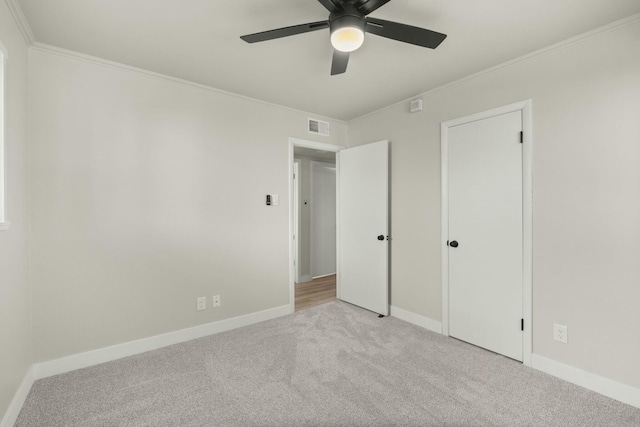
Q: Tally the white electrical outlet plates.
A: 3